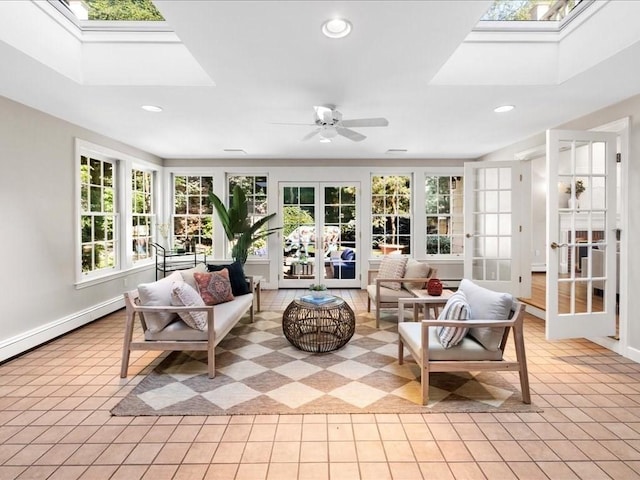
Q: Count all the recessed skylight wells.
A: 2